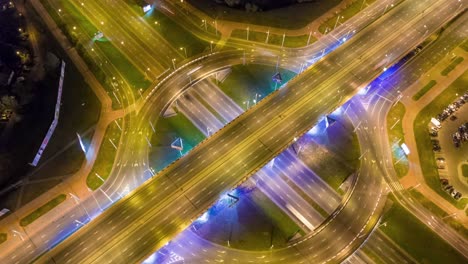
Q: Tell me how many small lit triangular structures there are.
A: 4